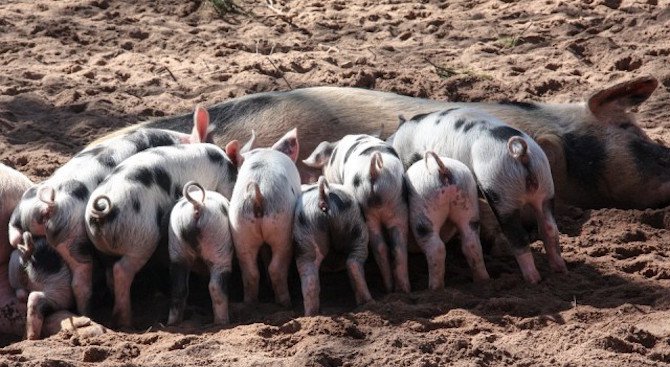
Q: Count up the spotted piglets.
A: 9